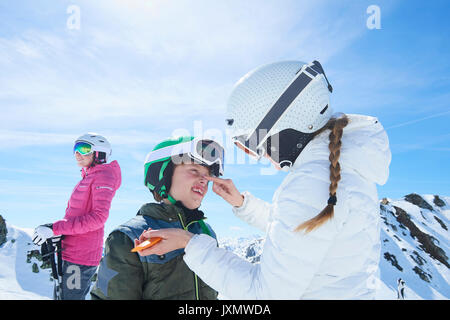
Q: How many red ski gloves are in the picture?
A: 0